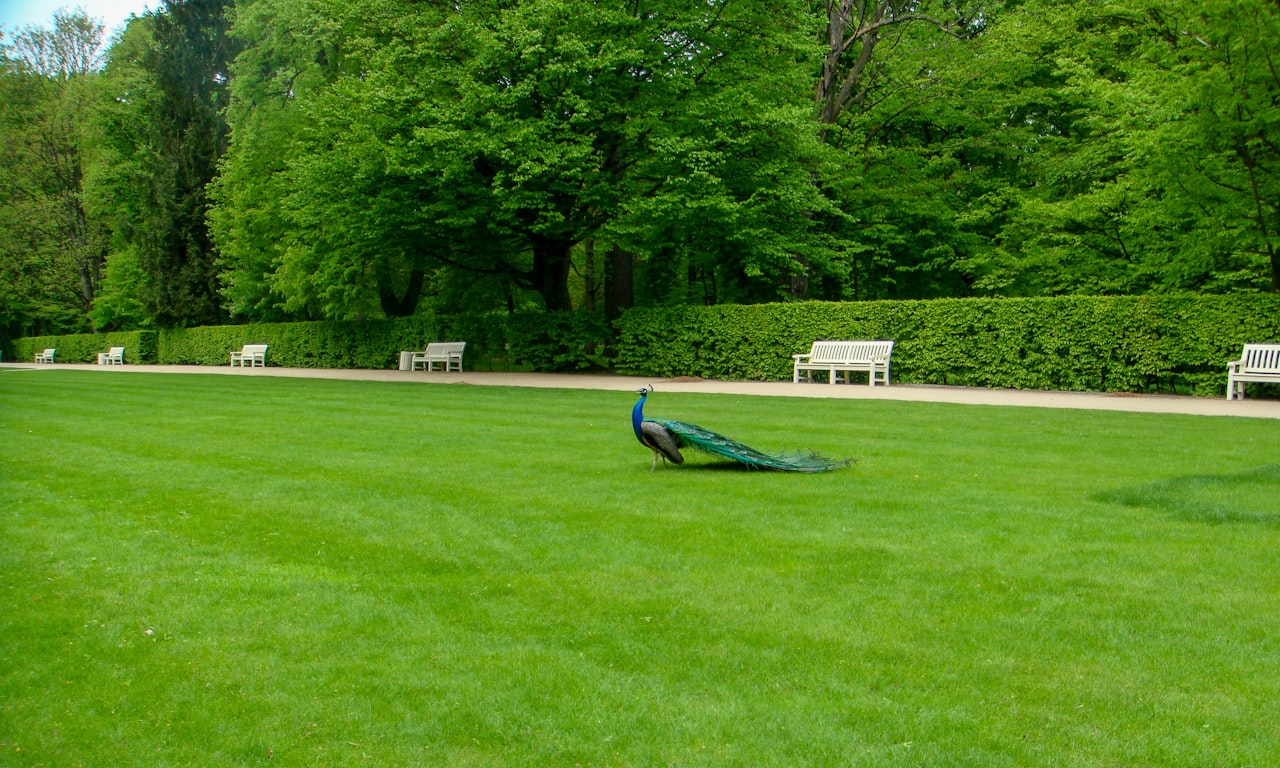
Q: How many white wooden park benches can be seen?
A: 6